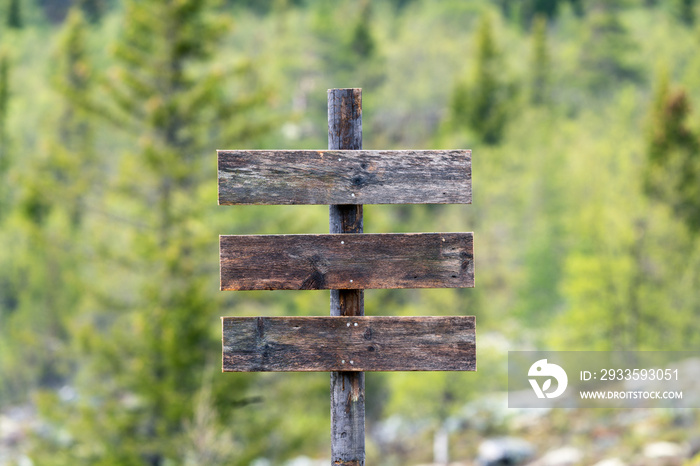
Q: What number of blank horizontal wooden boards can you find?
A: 3